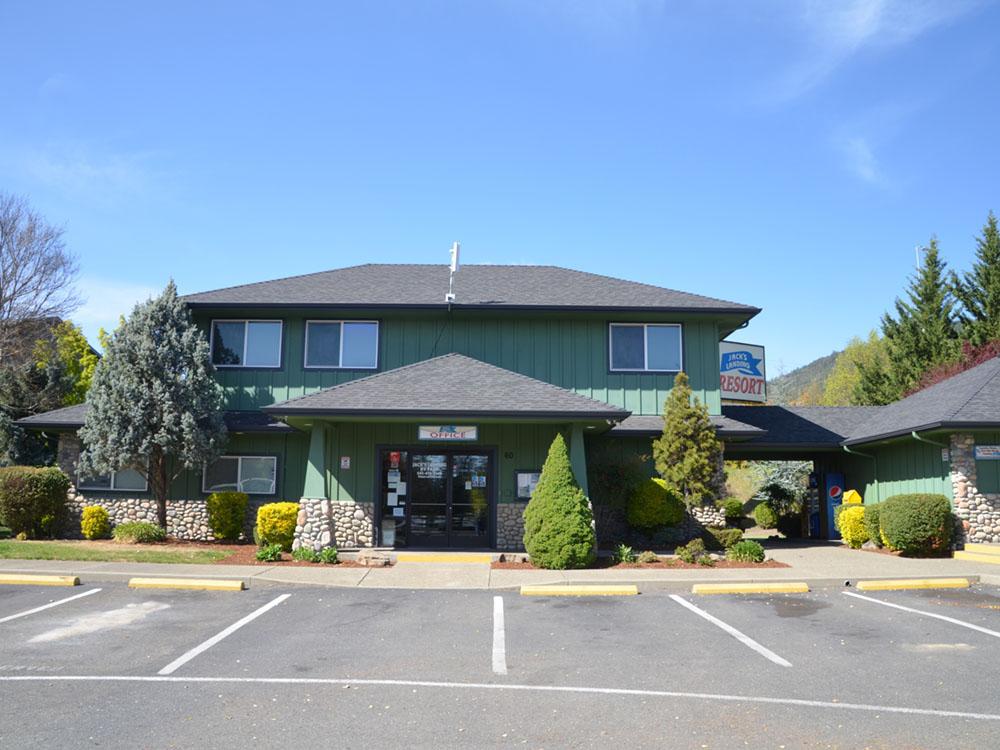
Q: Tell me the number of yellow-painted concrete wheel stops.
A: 5